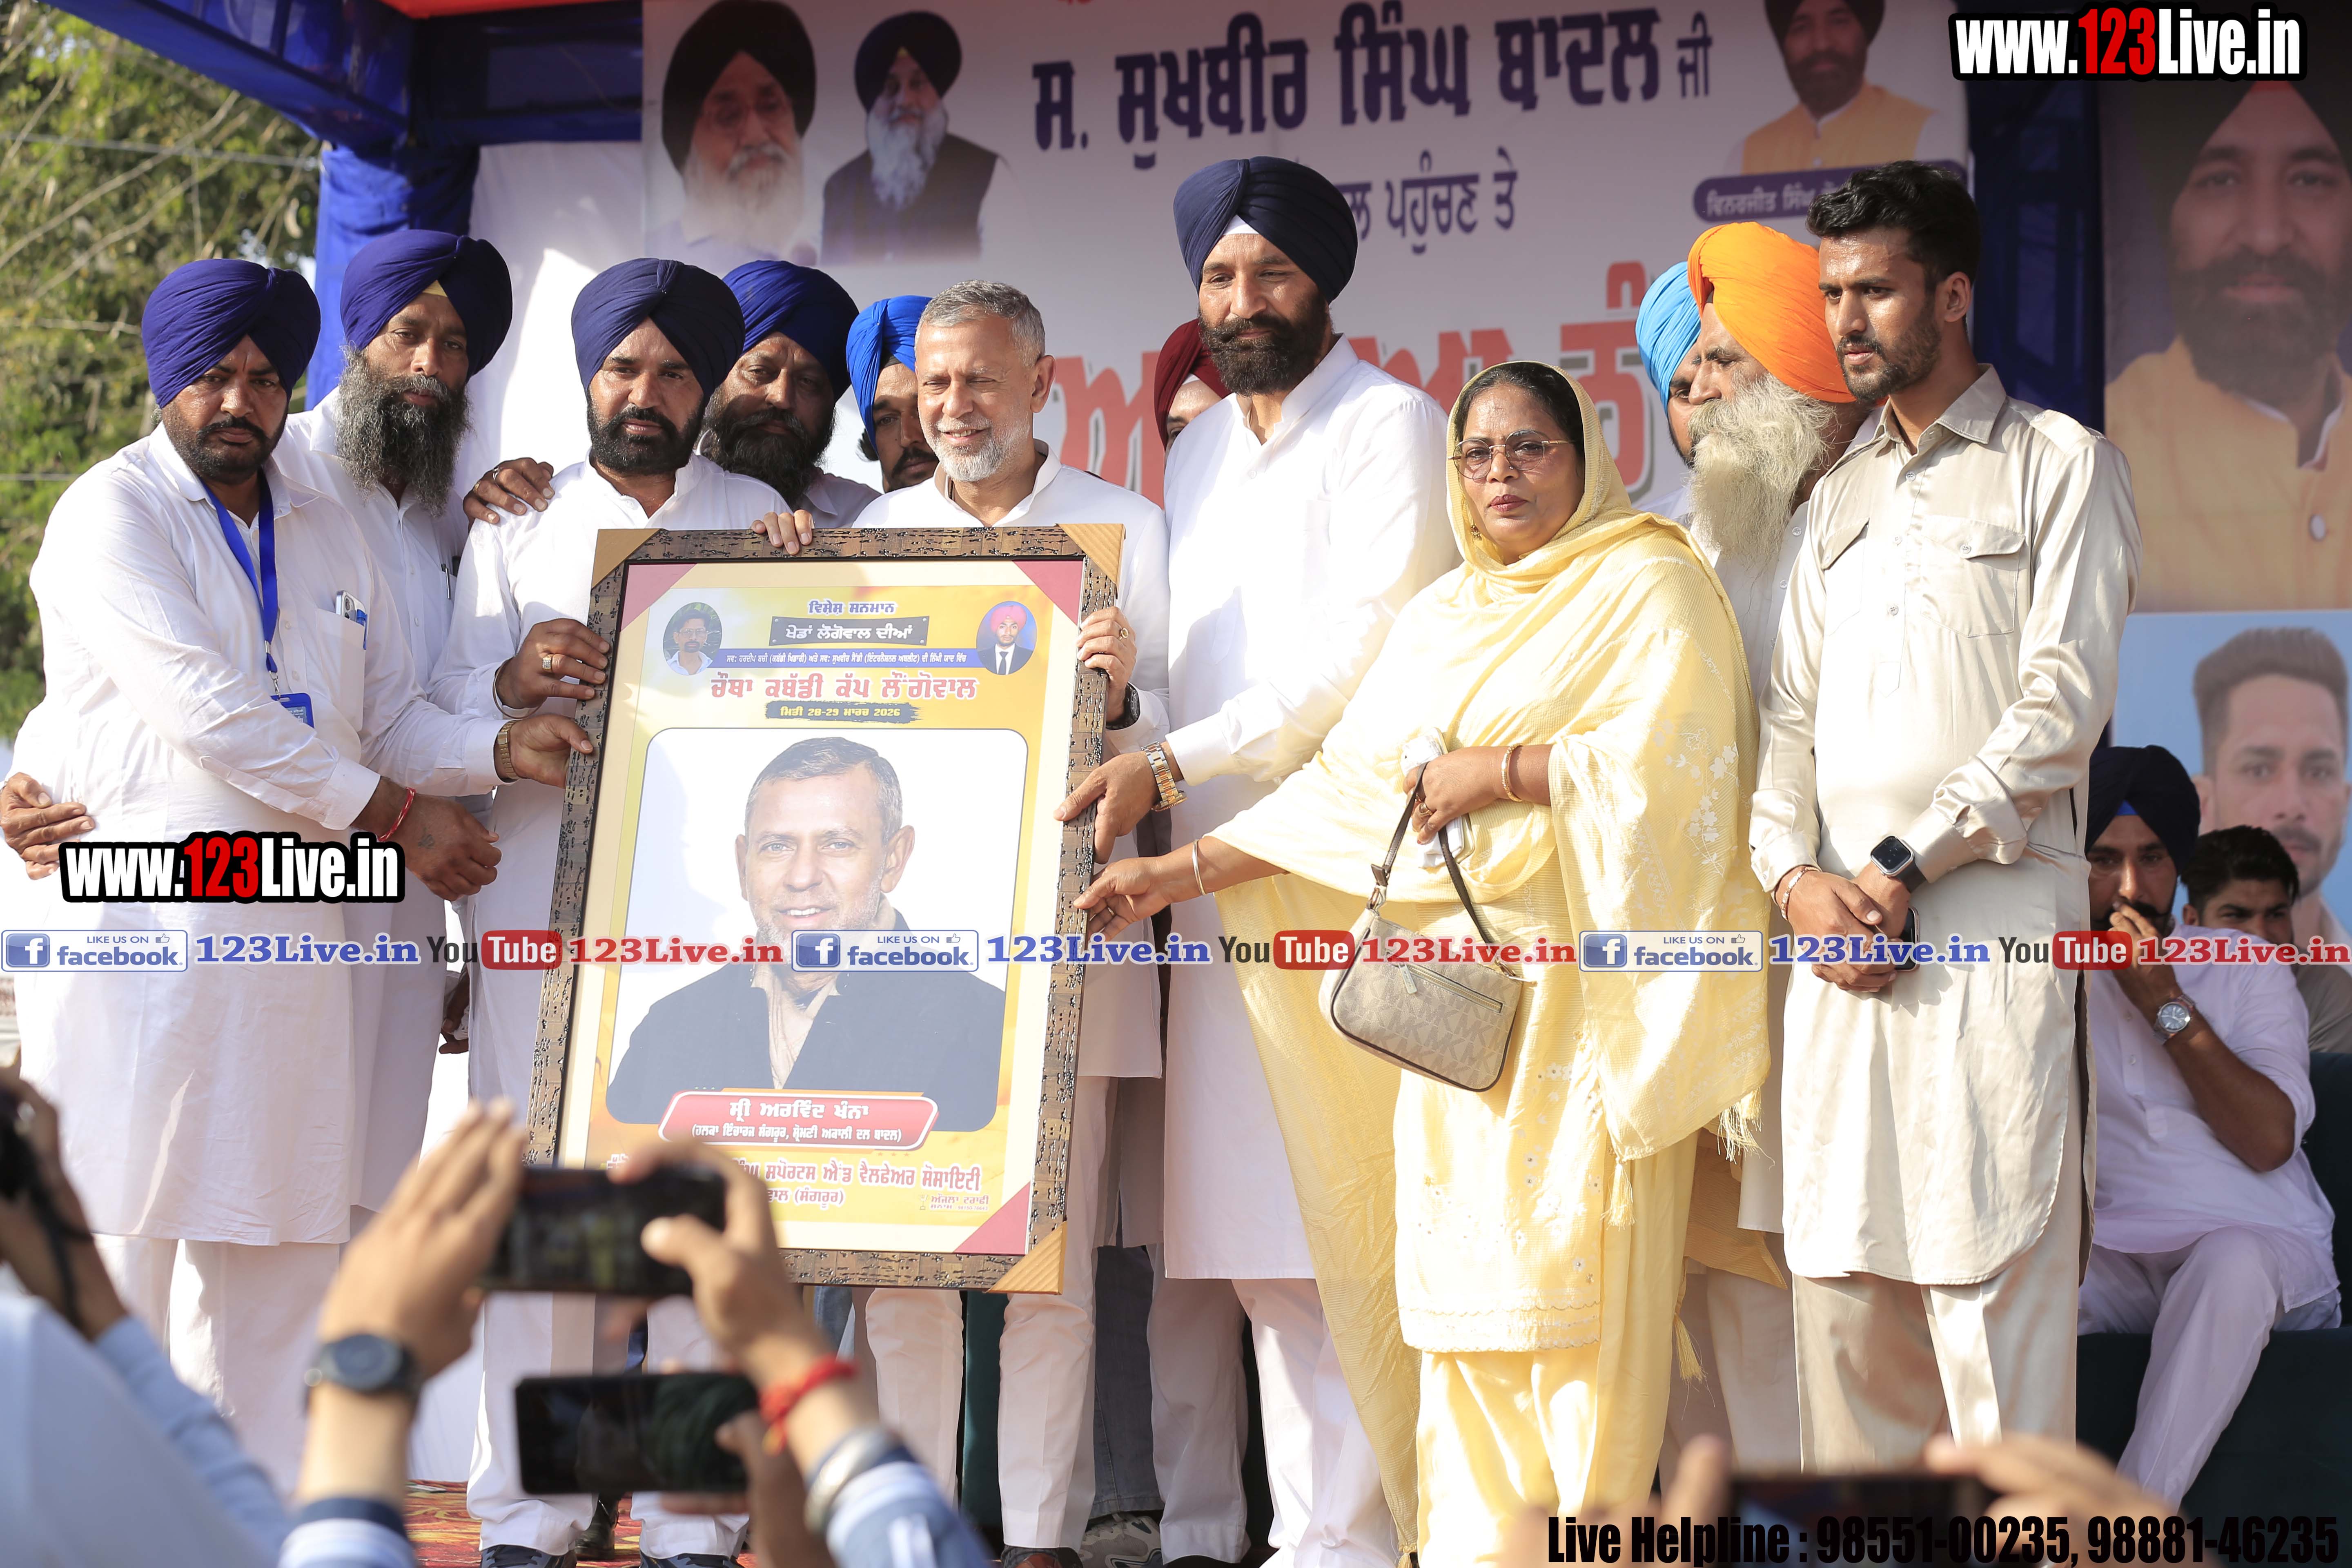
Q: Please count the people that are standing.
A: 12